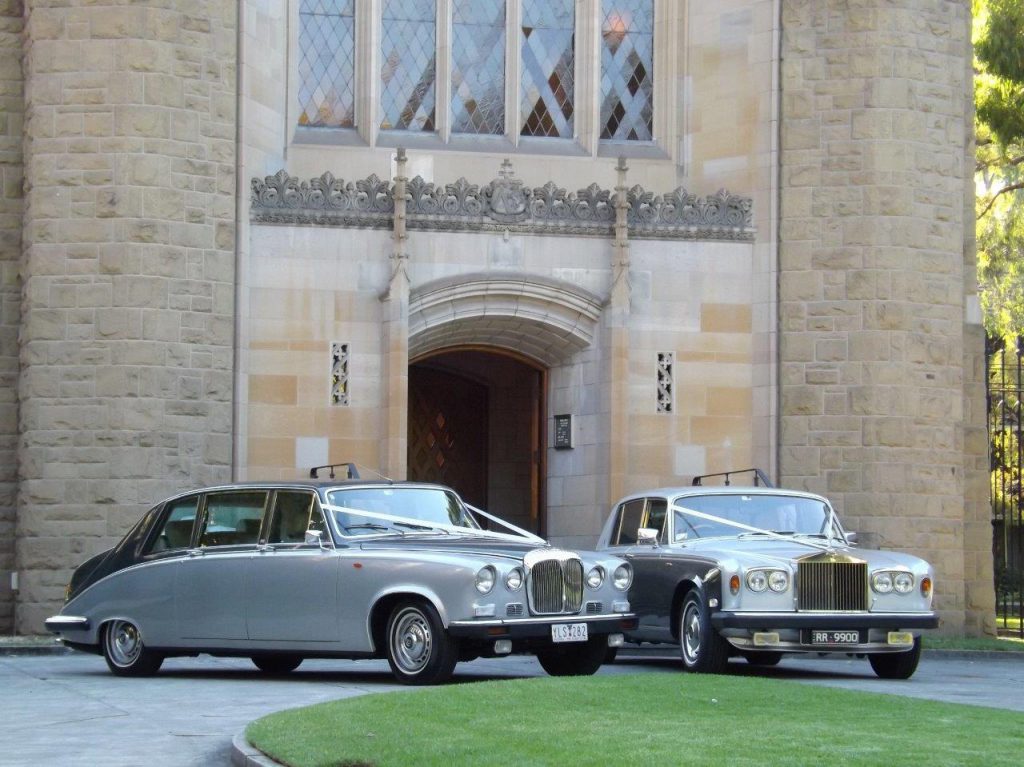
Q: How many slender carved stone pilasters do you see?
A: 2